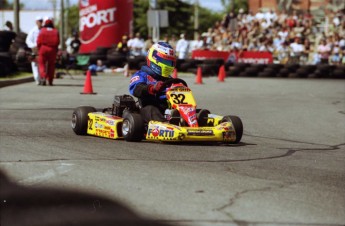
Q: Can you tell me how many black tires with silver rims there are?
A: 2